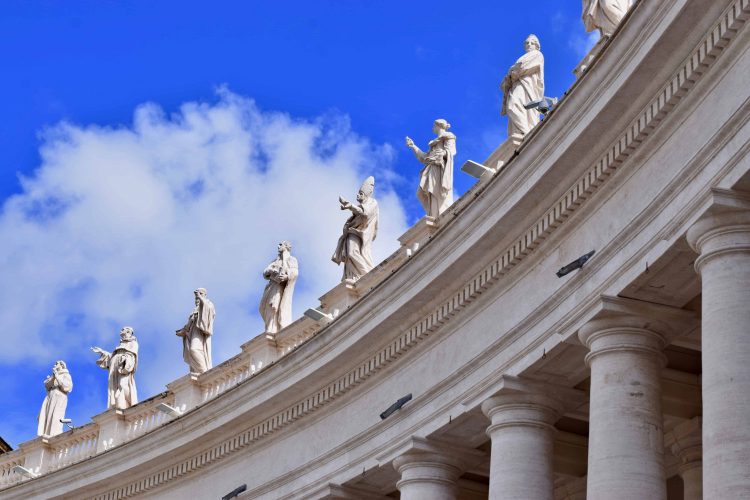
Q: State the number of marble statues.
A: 8